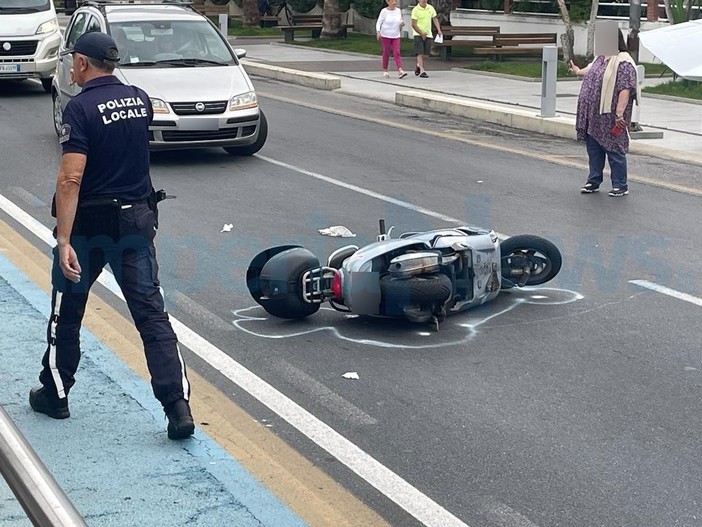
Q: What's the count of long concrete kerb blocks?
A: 2